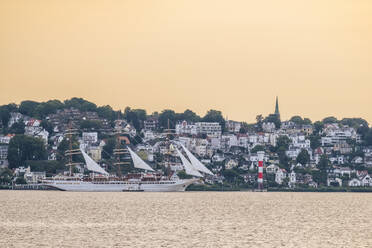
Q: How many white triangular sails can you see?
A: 4